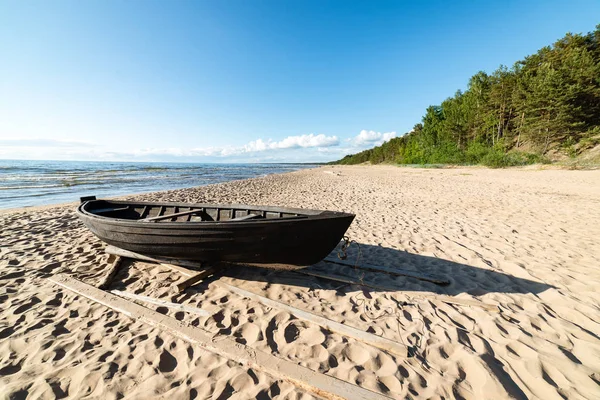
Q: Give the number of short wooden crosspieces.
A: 2